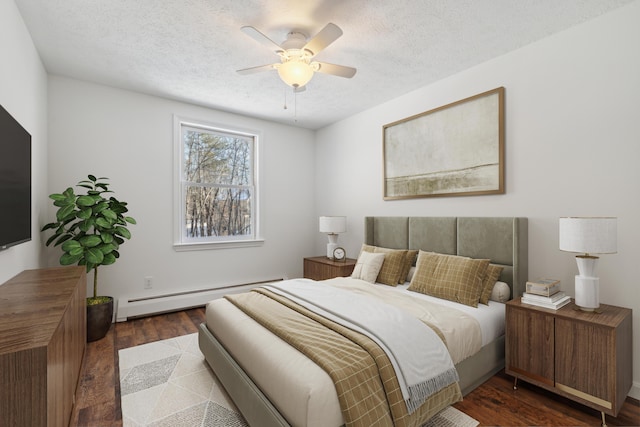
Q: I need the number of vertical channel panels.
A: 3